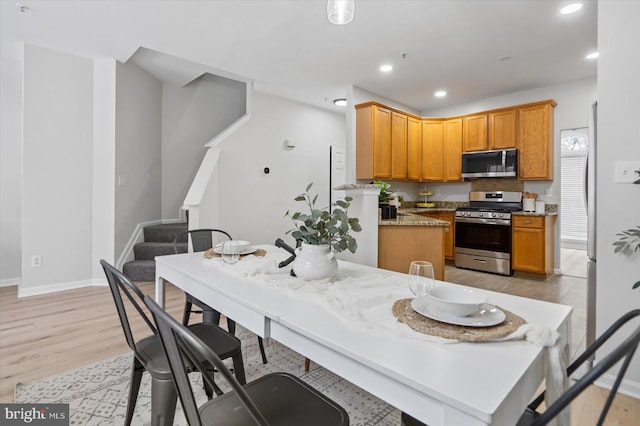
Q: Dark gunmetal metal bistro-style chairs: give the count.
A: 4